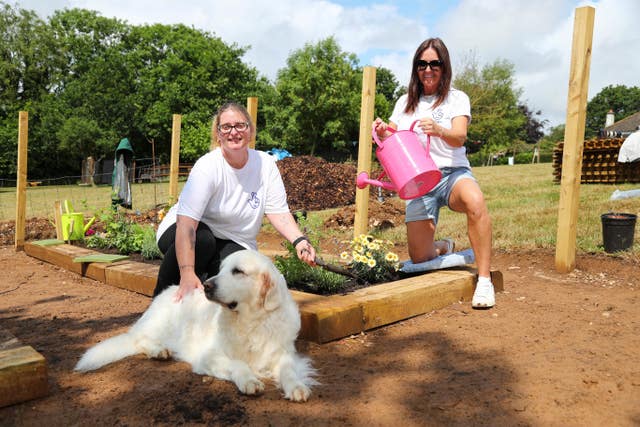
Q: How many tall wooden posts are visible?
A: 5